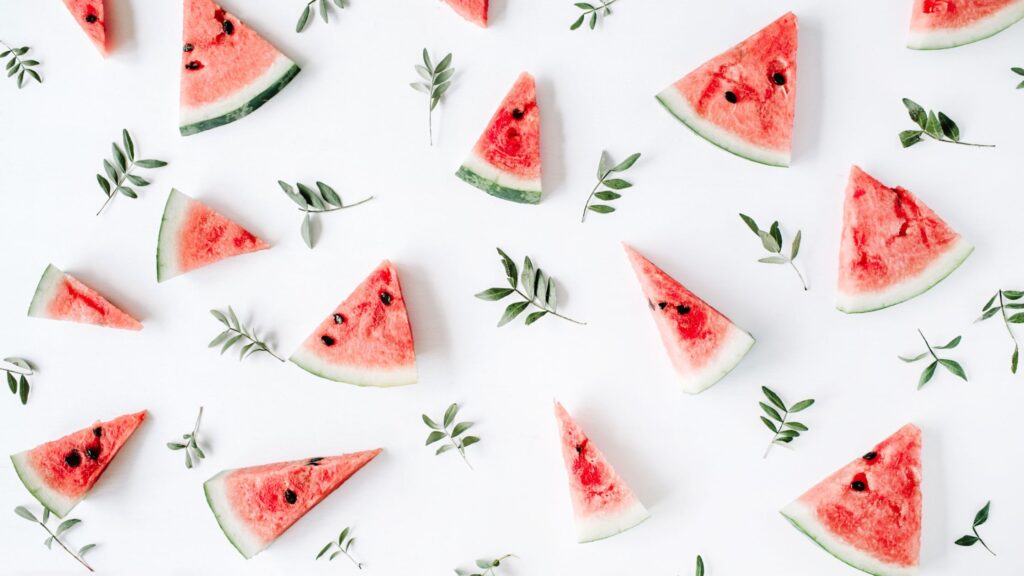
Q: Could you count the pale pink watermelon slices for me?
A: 15